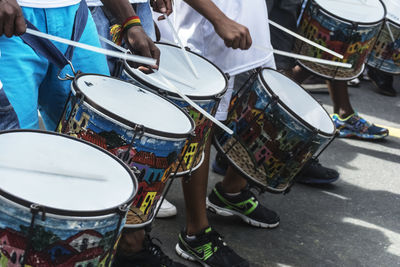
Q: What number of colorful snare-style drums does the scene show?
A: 6